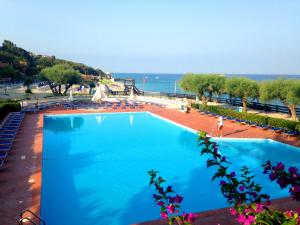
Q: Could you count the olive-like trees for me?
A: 4